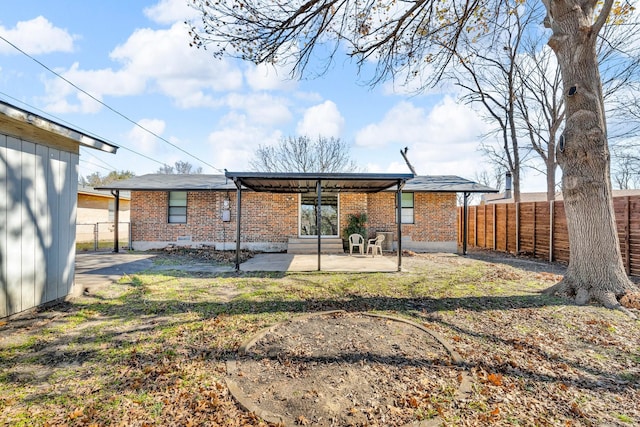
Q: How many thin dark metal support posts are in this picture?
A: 5